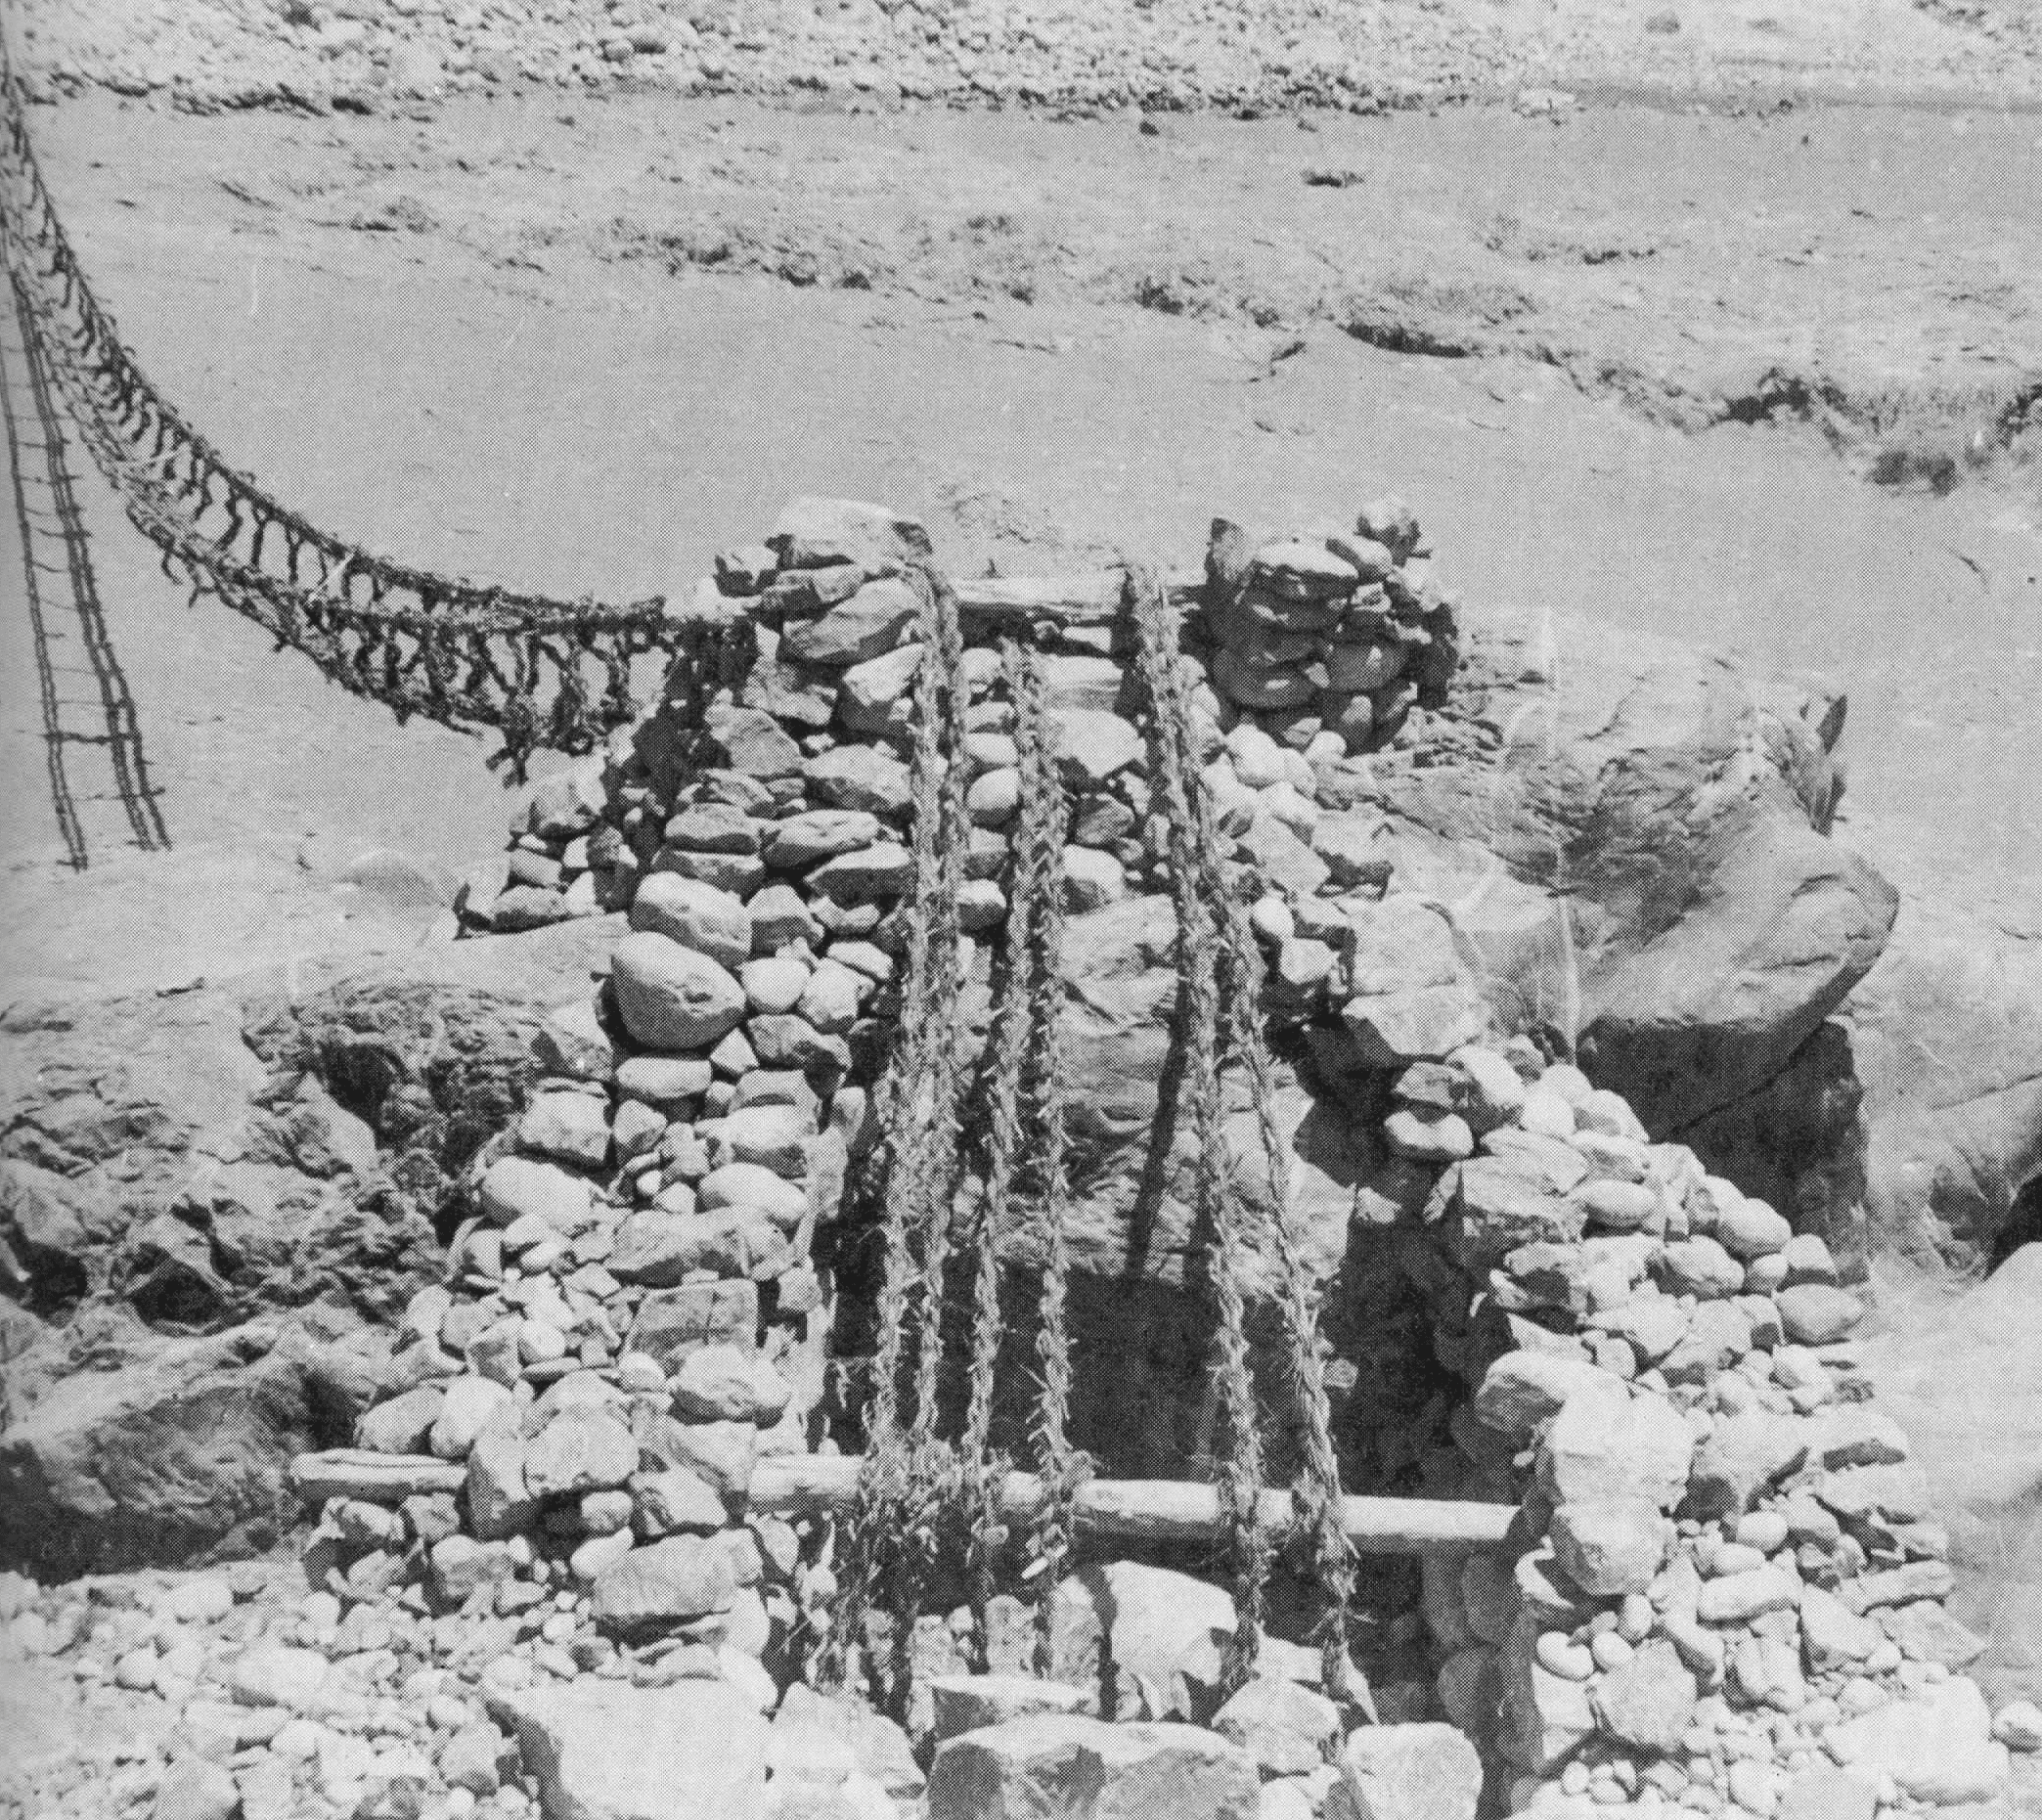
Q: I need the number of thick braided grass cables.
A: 6